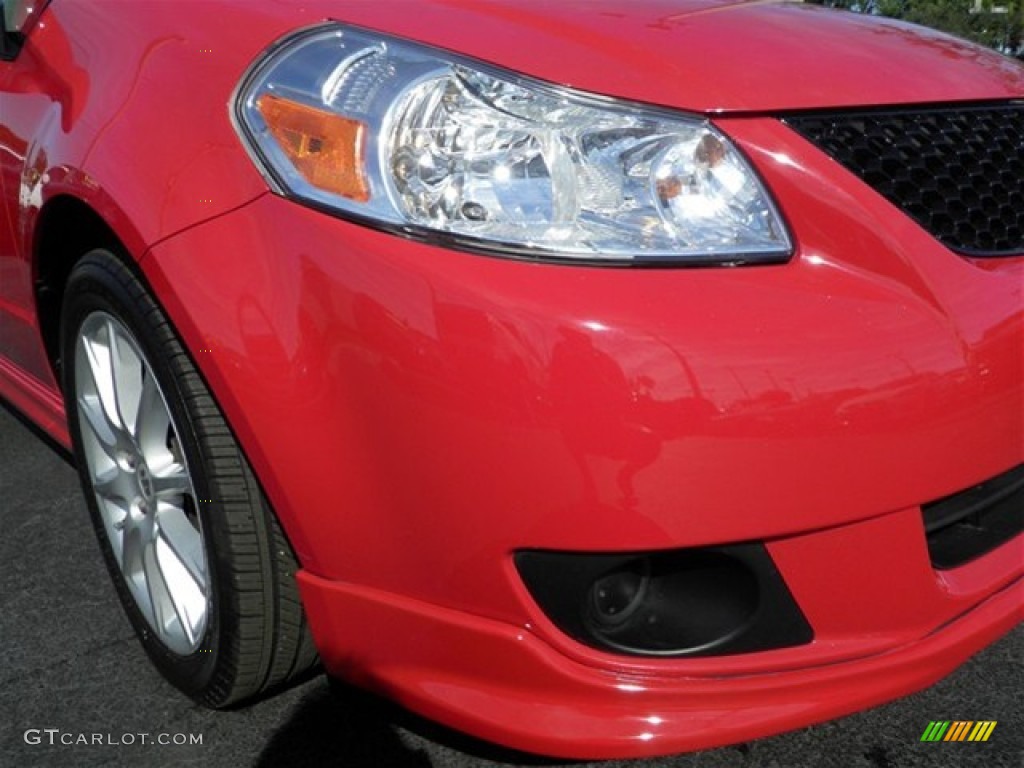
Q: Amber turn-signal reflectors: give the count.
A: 1